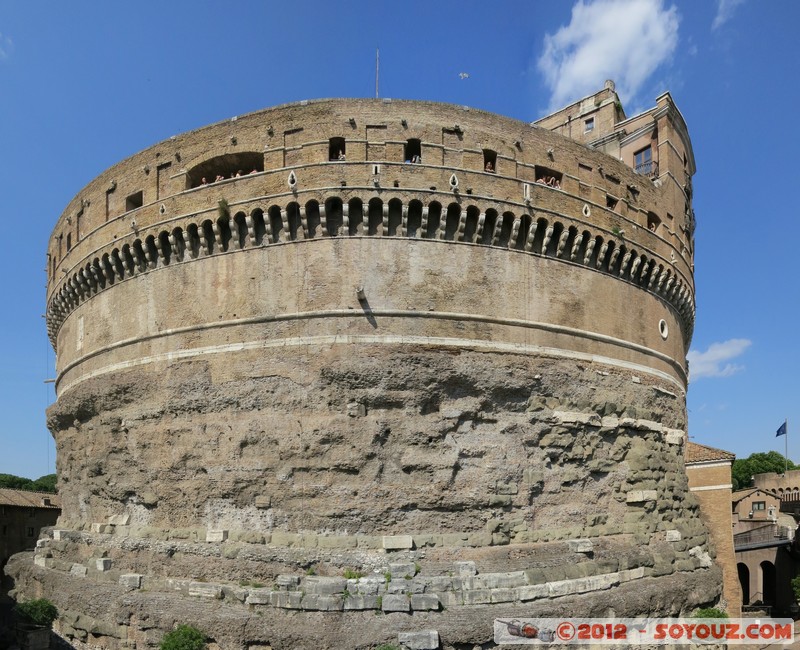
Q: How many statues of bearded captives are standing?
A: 0